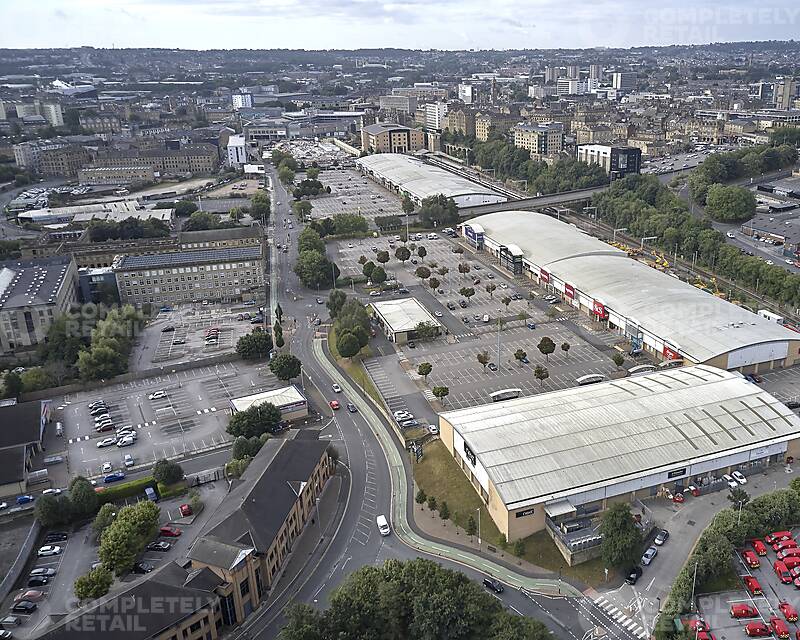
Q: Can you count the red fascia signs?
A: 4